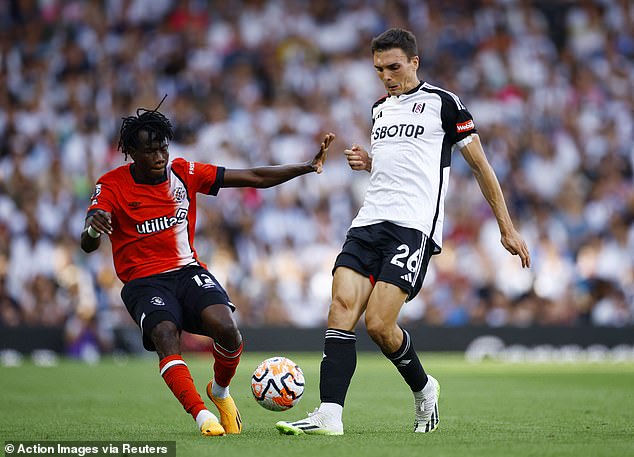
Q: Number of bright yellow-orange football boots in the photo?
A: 2